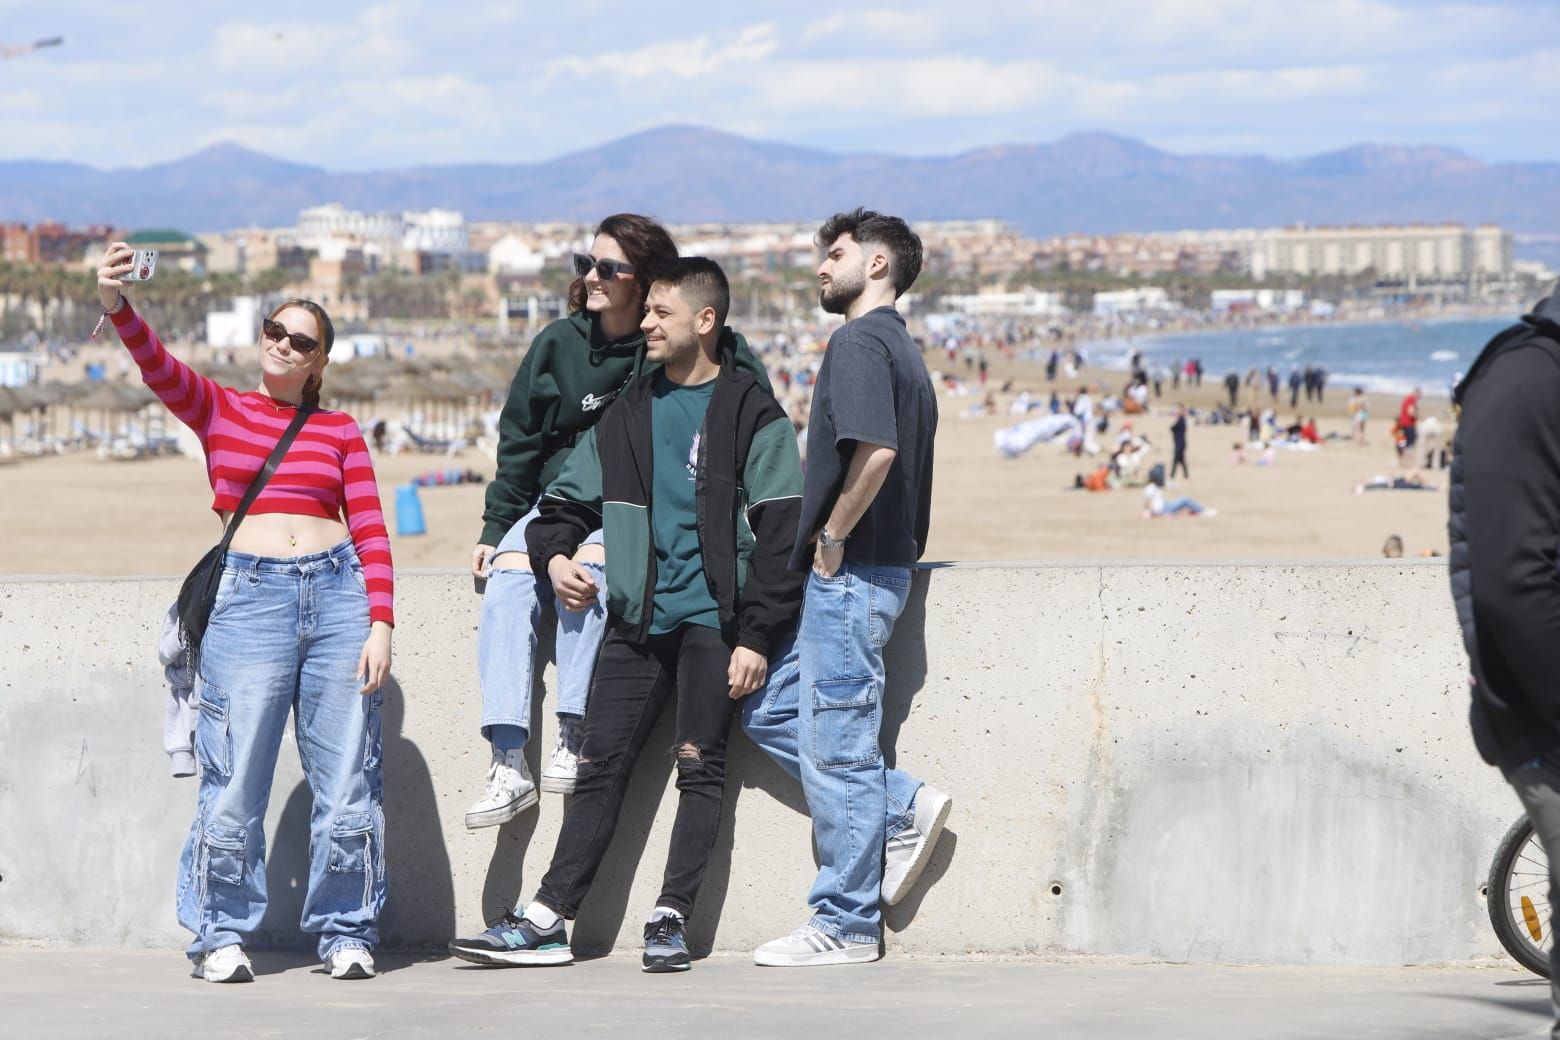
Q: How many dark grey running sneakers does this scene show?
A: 2